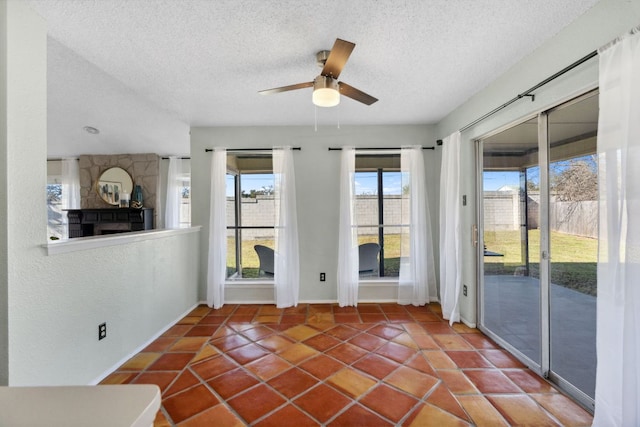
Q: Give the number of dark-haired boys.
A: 0